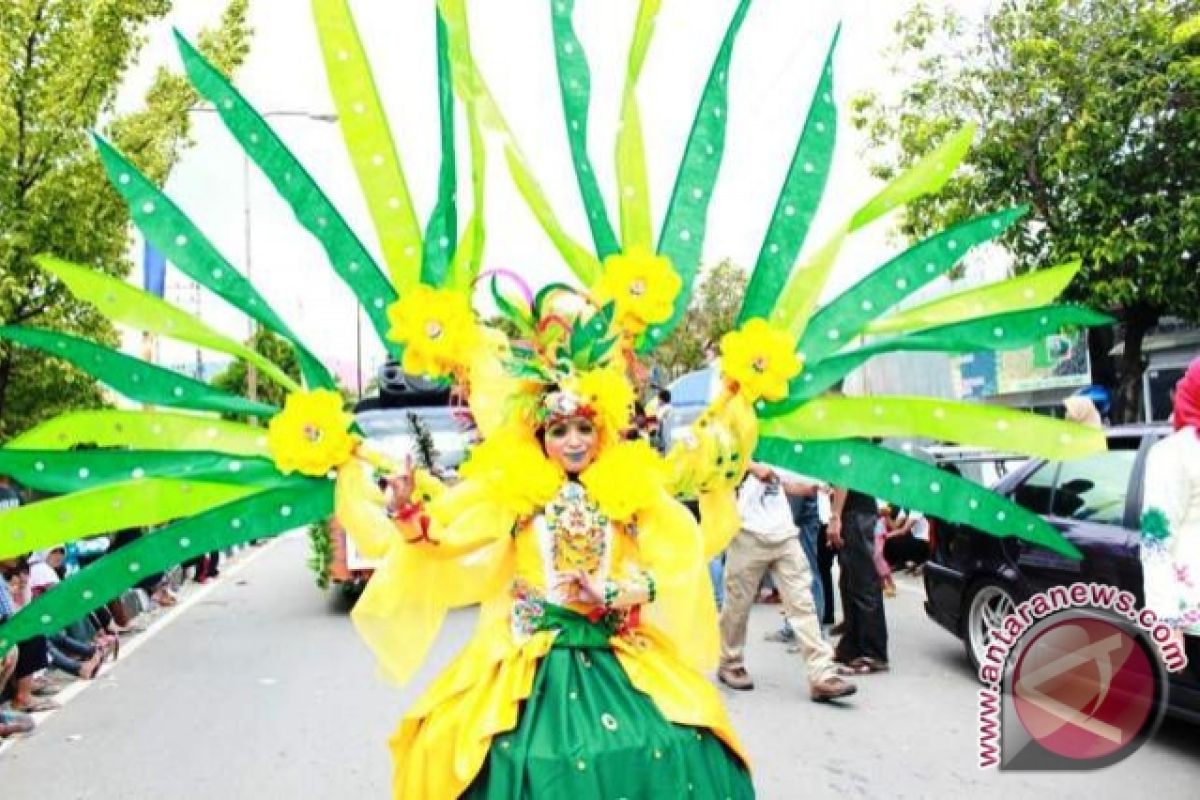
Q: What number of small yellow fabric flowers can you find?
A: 4